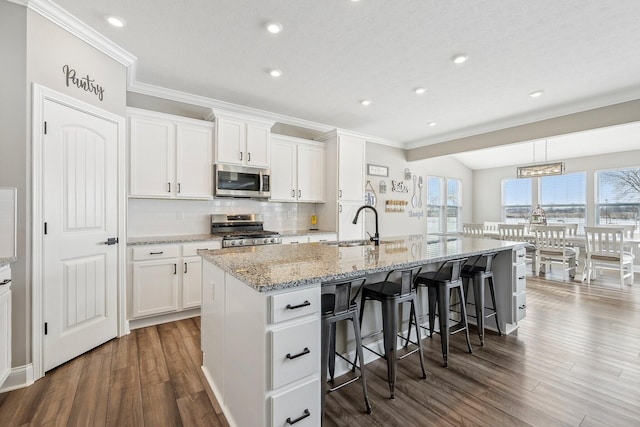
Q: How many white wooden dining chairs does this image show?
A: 8